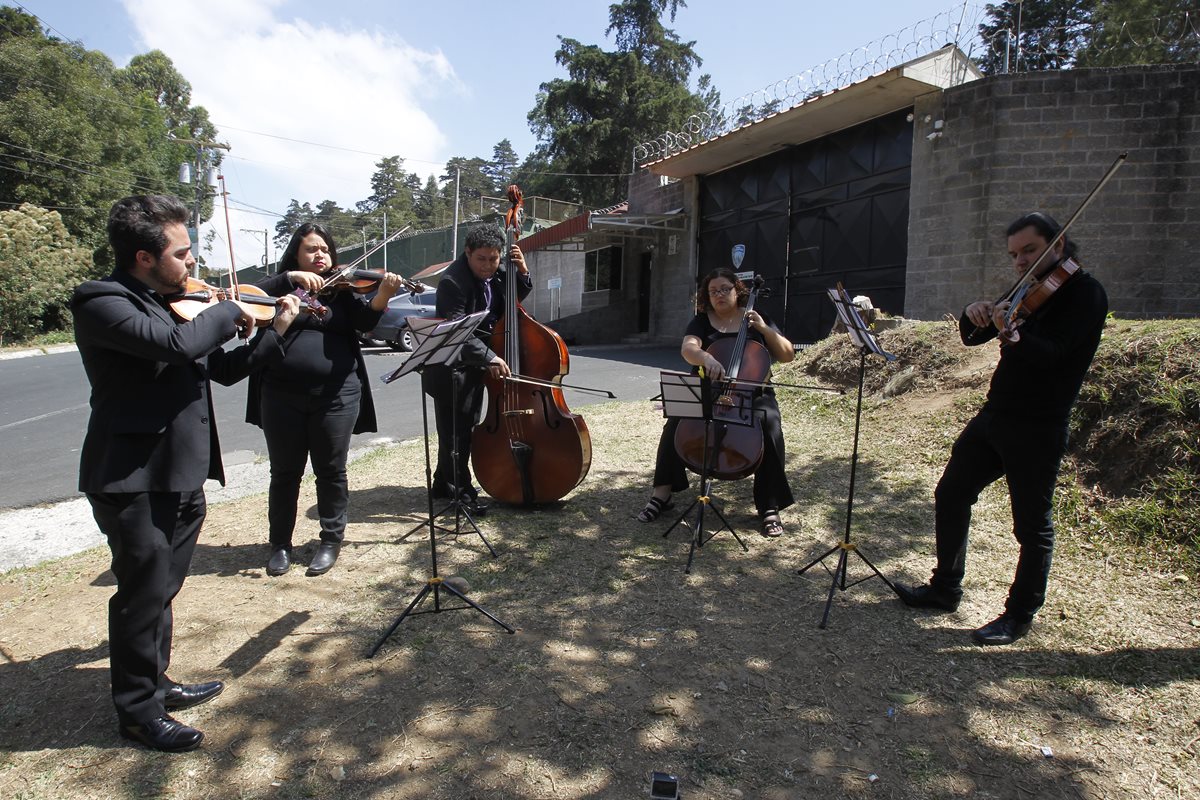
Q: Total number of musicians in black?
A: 5